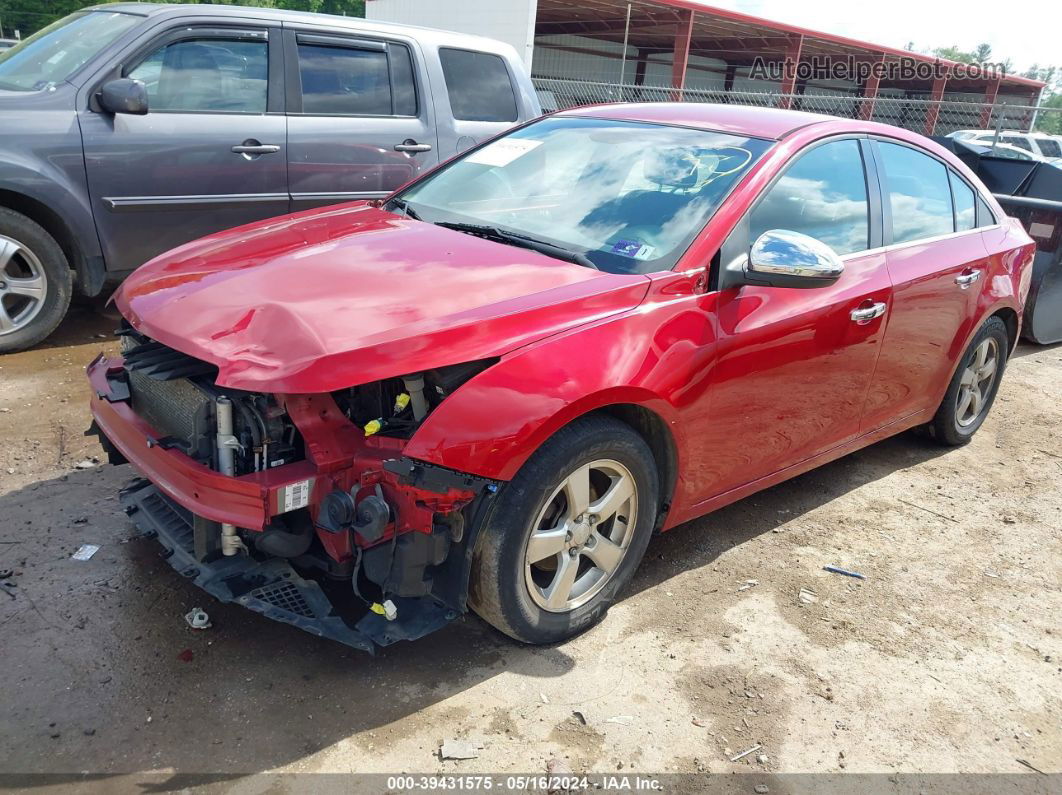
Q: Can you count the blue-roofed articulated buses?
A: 0